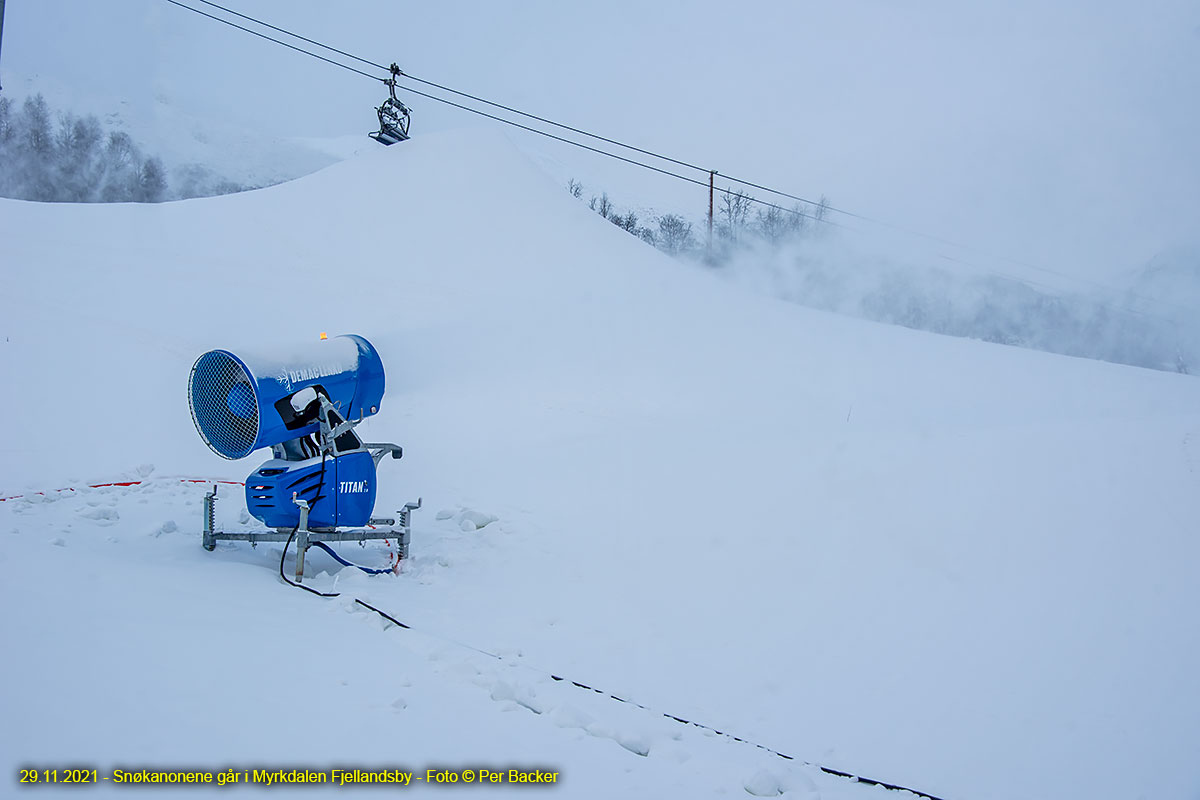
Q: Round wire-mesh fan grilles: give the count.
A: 1